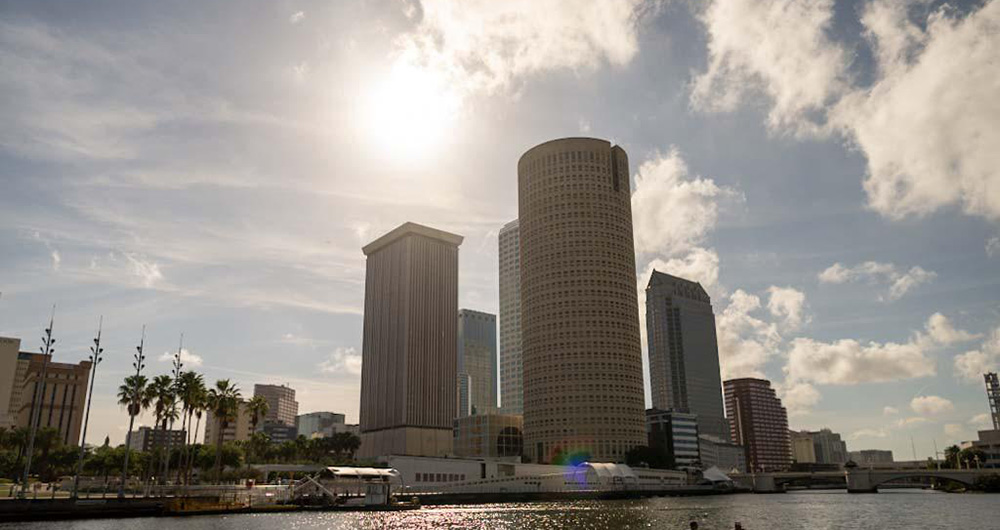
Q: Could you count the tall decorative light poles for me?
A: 4